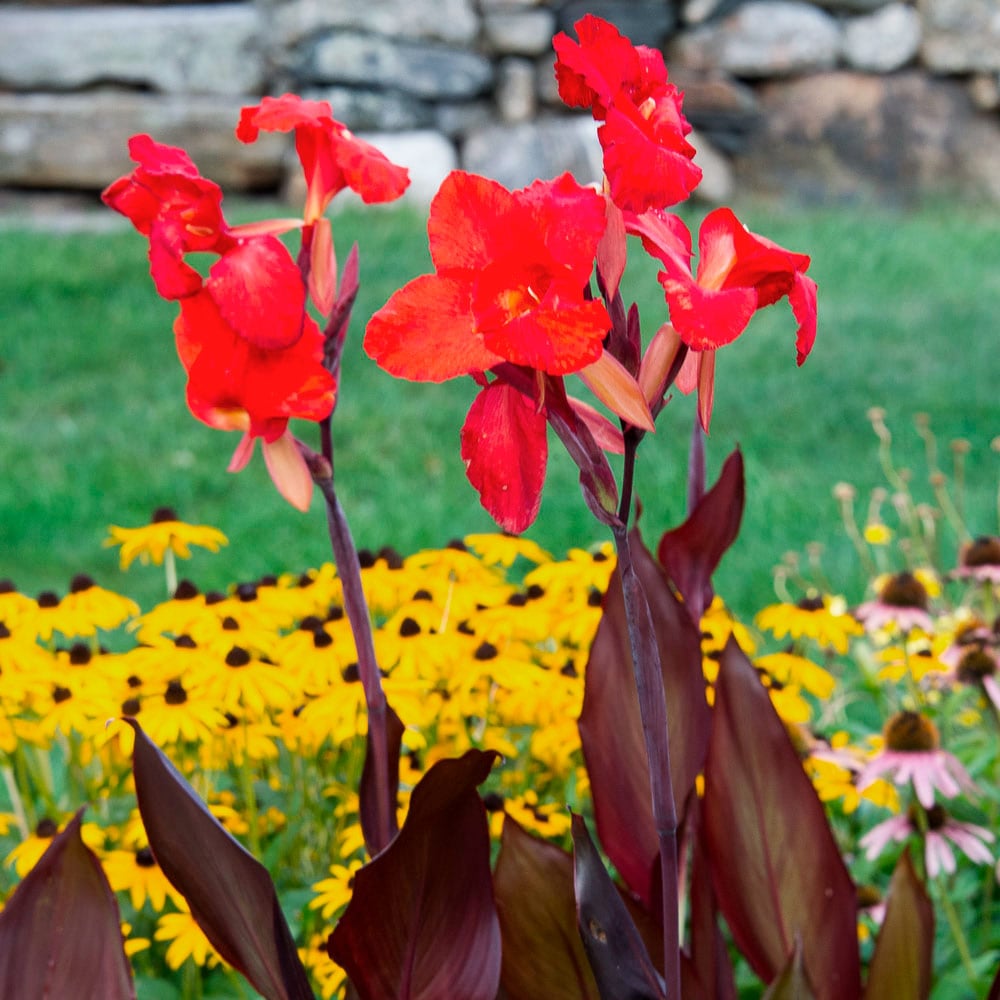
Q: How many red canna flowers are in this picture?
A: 6